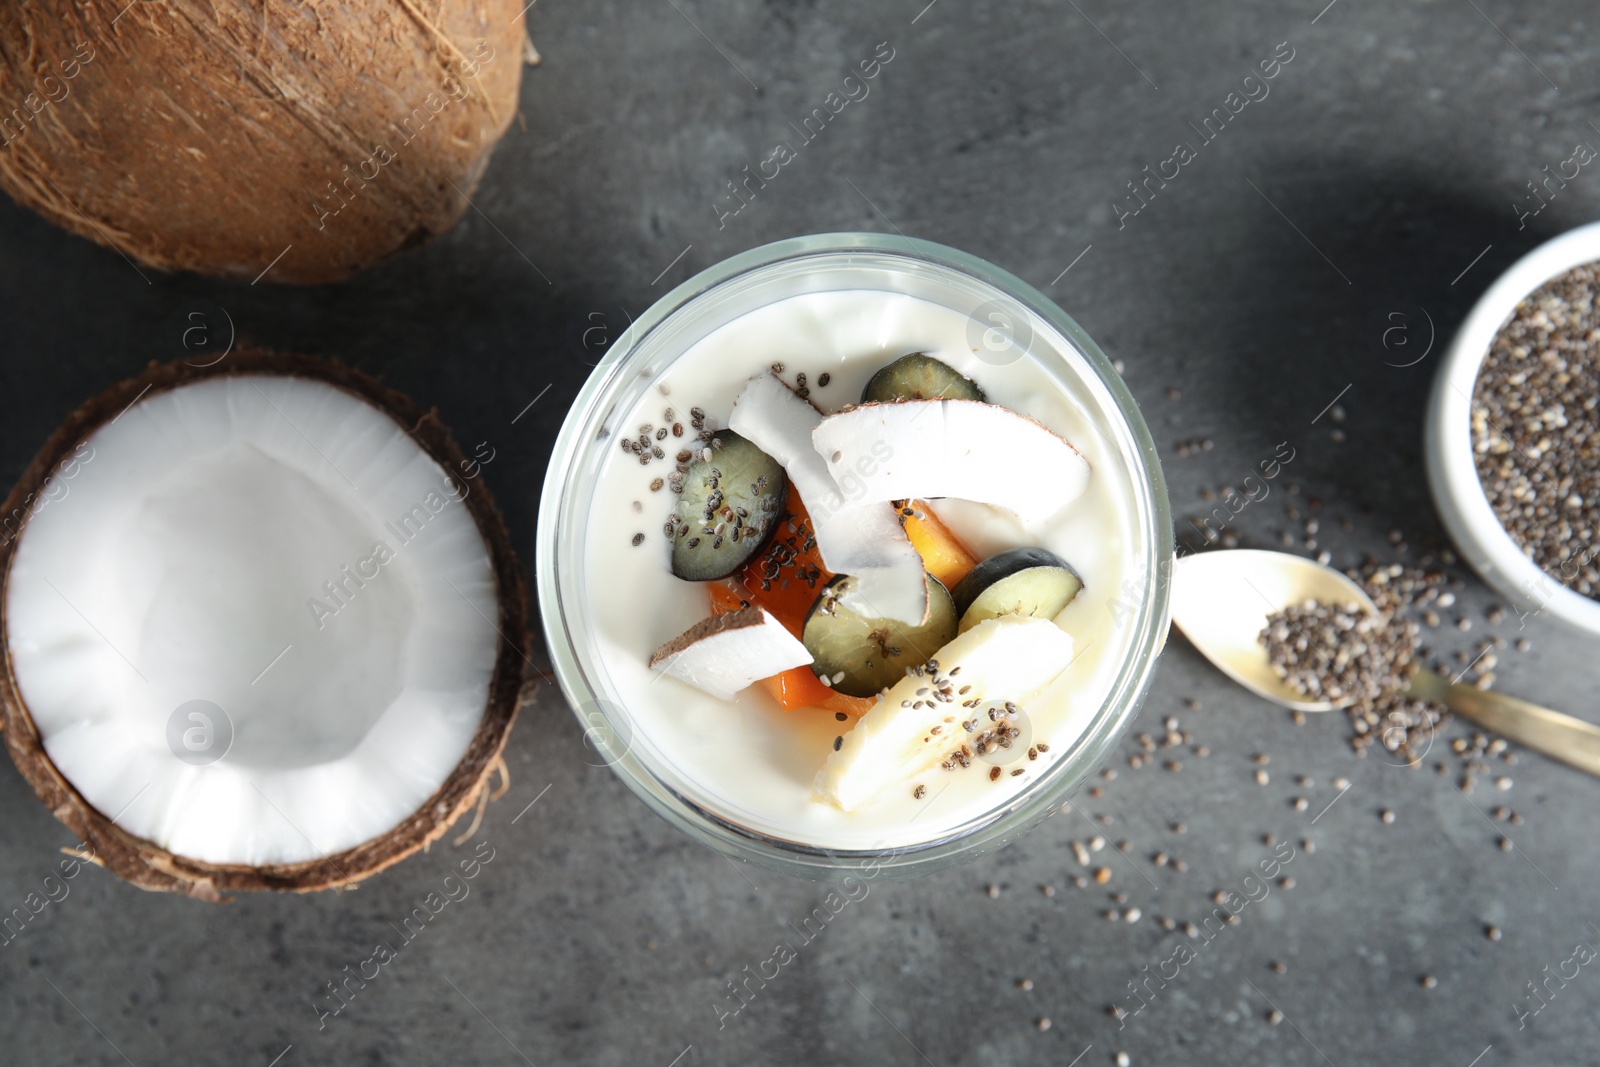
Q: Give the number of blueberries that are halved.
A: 4